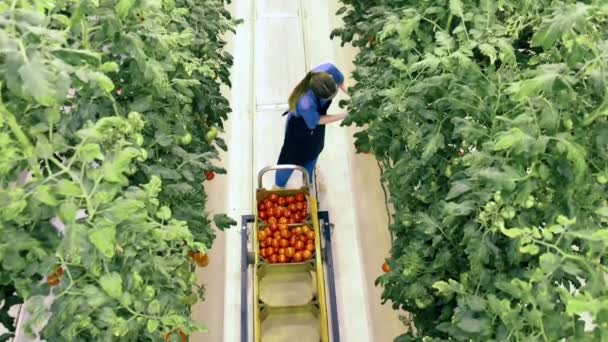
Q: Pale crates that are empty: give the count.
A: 2